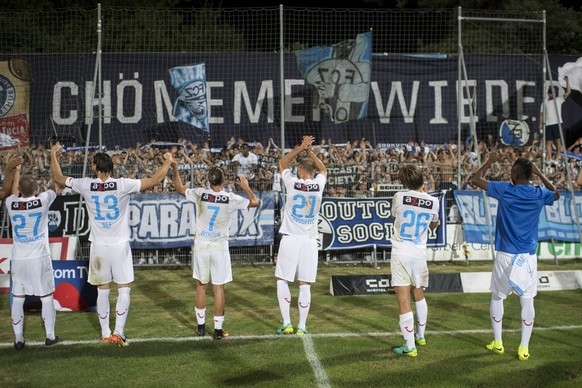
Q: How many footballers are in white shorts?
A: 6